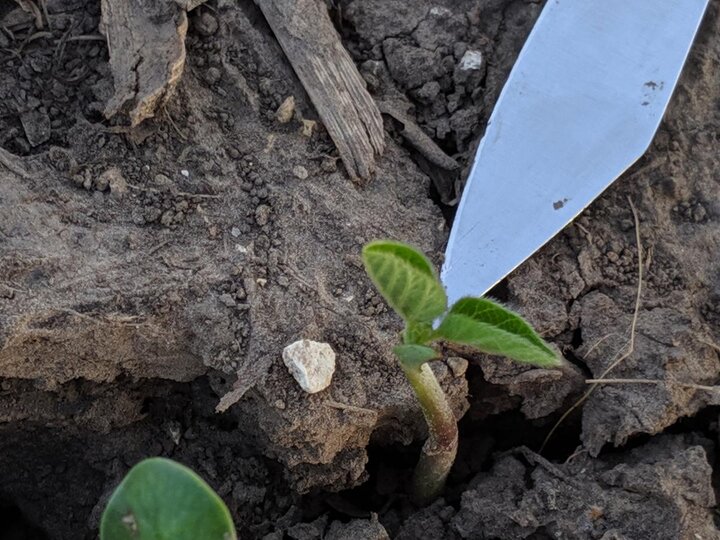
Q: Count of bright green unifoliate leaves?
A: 2